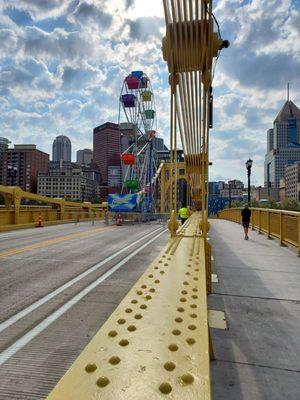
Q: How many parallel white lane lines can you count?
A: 2